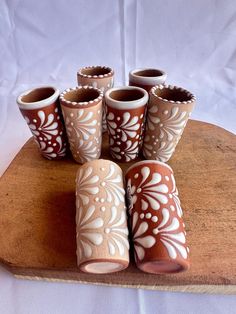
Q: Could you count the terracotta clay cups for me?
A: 8